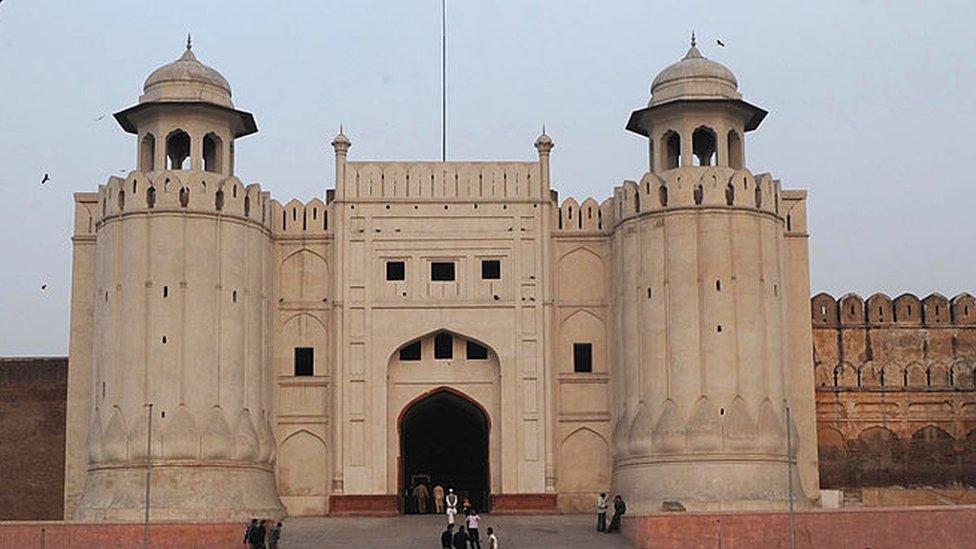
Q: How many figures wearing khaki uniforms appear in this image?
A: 2